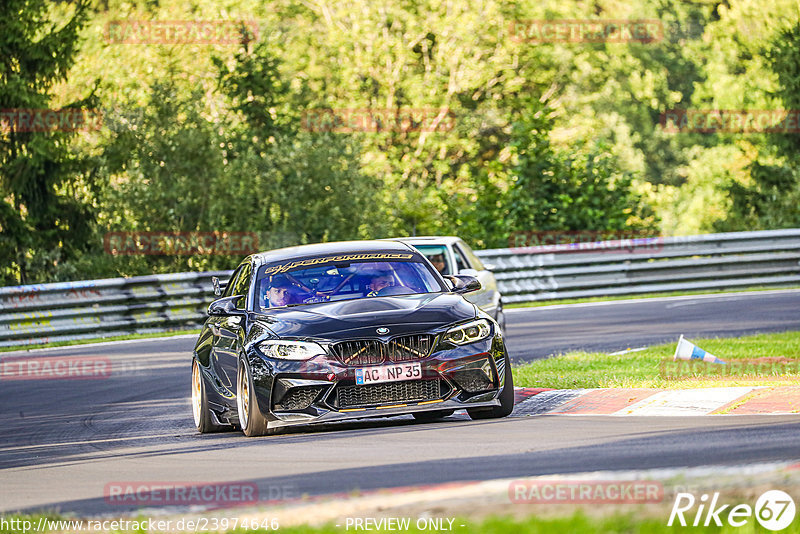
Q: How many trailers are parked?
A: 0